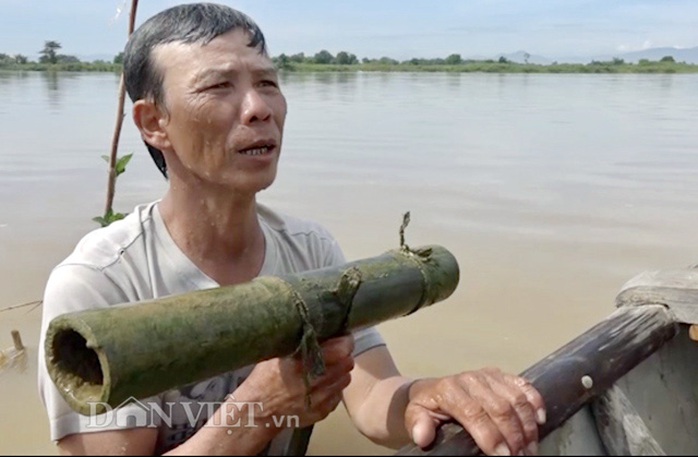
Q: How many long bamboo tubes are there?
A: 1